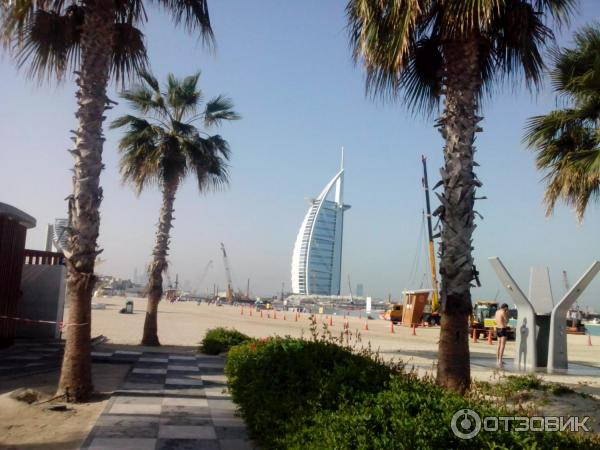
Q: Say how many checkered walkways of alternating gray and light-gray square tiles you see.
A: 1